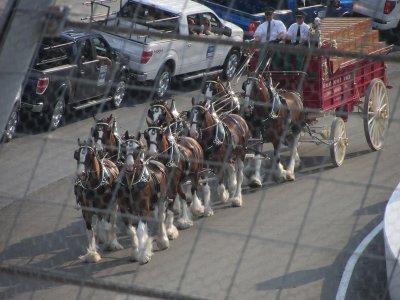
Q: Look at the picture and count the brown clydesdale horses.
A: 8